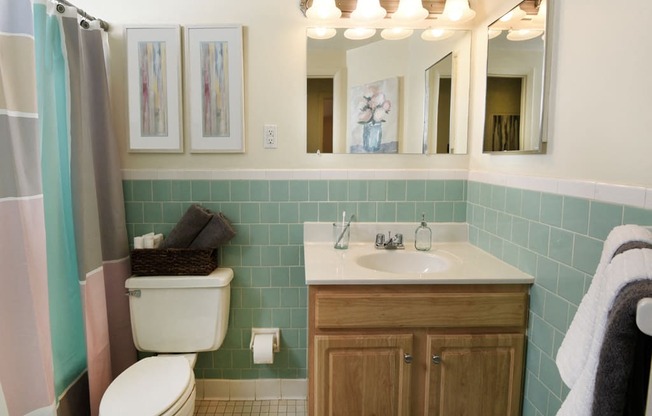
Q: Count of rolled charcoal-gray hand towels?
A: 2